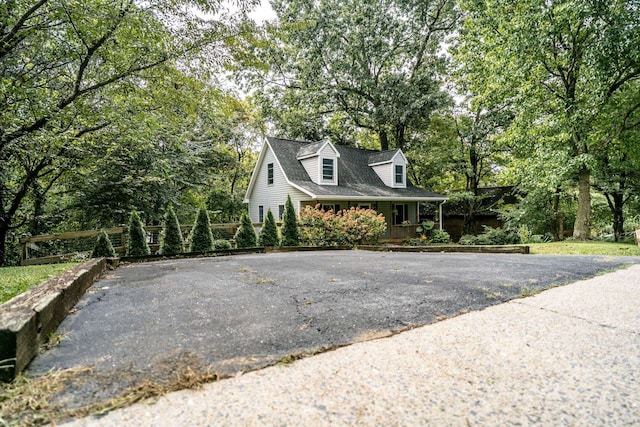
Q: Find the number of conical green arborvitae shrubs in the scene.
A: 7